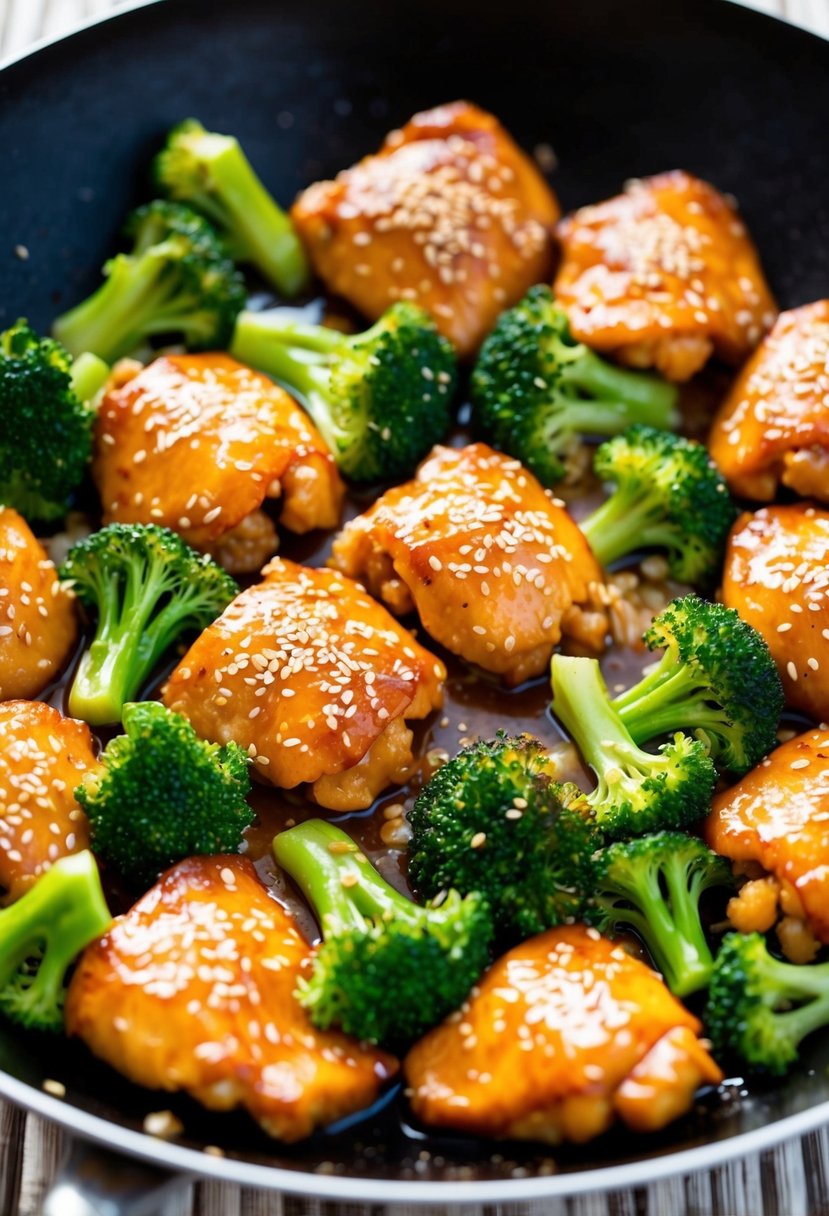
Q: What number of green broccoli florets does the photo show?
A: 15